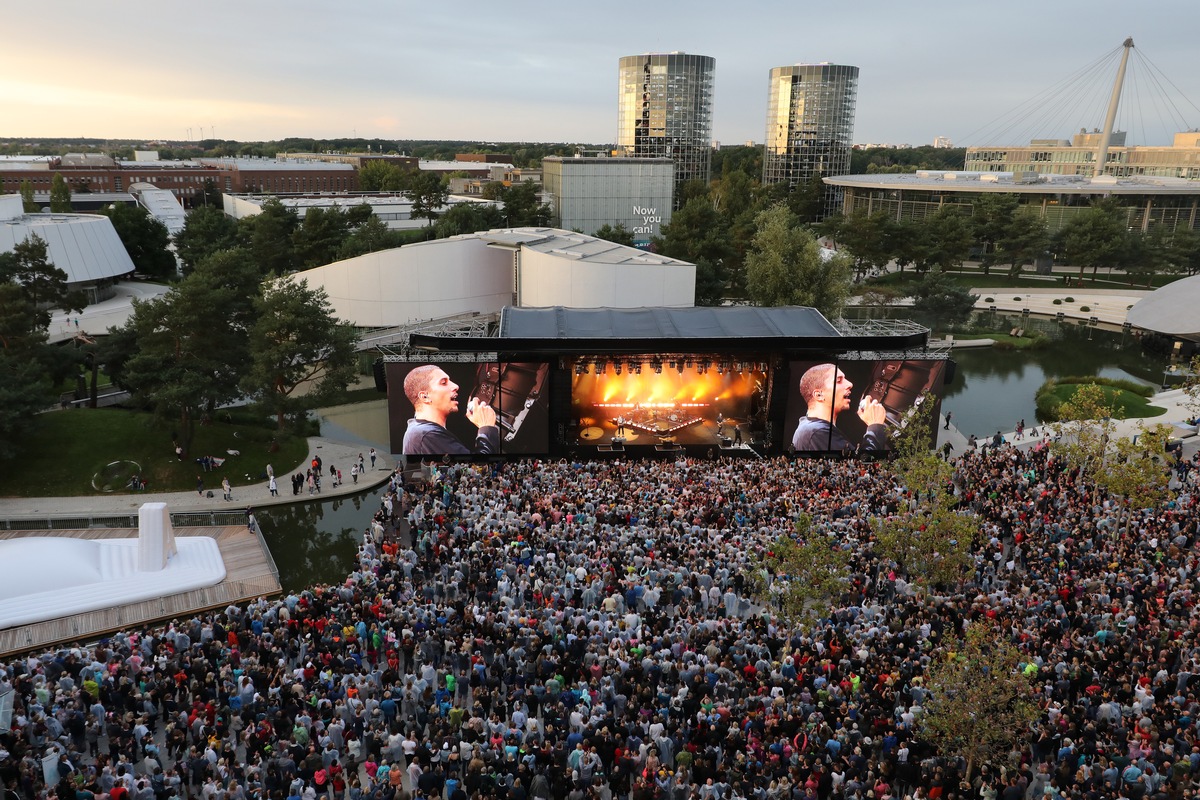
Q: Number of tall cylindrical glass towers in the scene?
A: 2